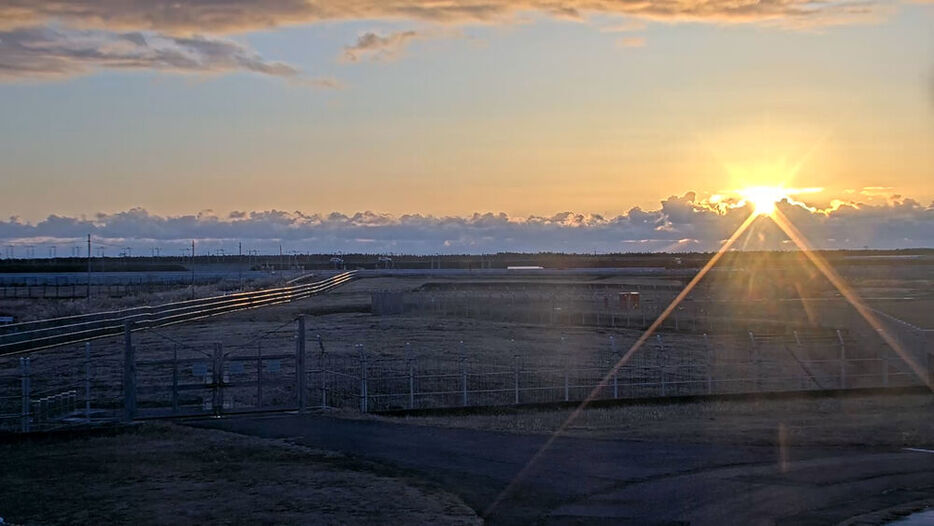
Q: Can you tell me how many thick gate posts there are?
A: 2